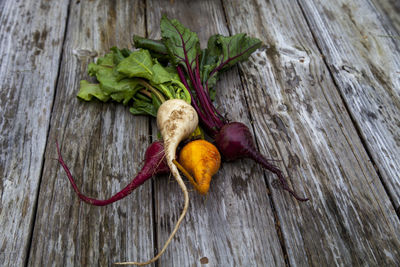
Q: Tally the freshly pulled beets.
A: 4